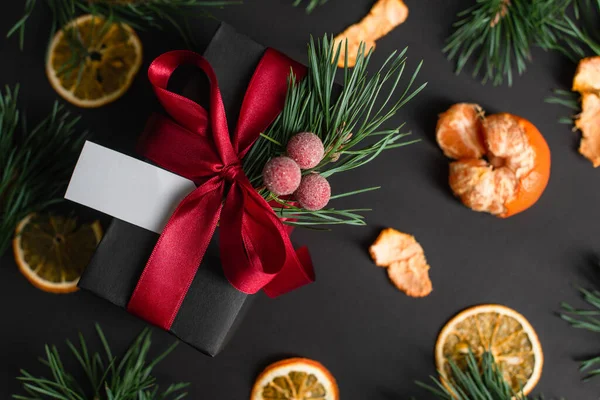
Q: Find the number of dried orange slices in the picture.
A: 4